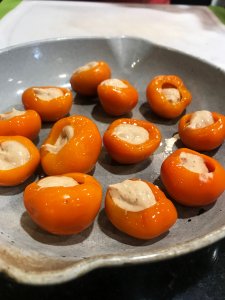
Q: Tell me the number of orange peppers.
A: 12